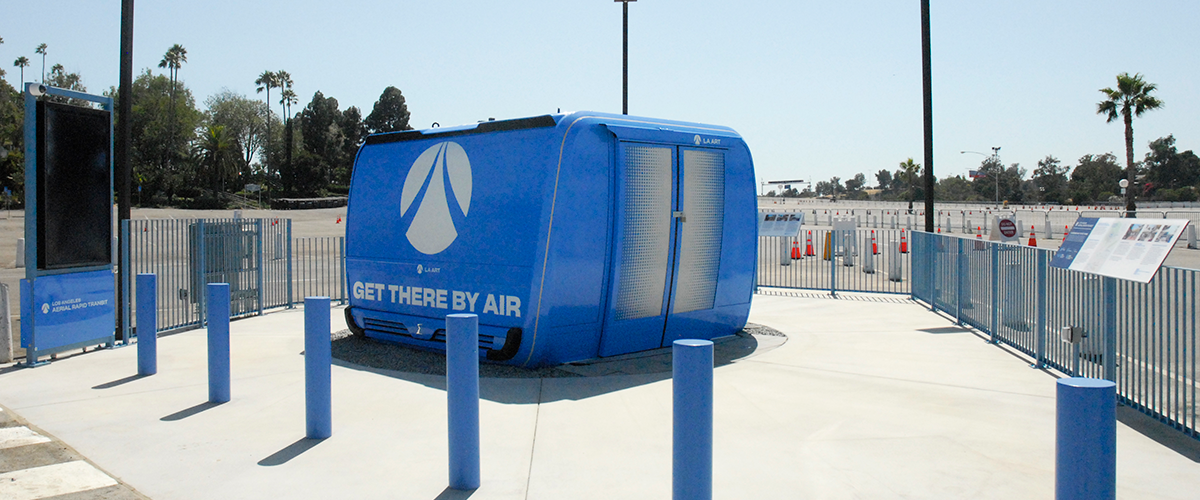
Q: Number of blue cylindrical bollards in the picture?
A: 6